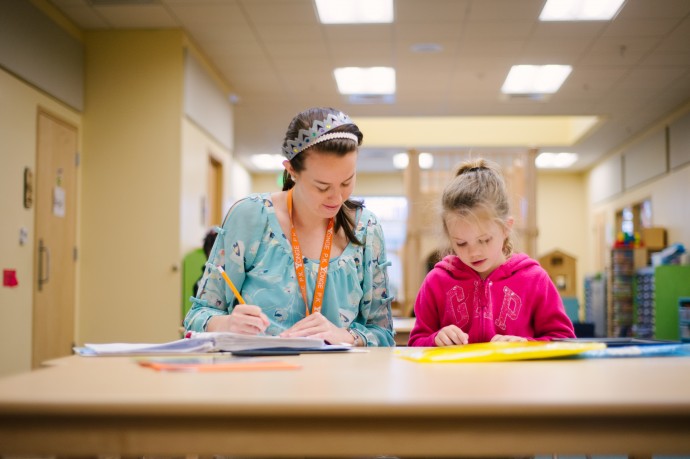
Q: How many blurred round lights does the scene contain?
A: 2